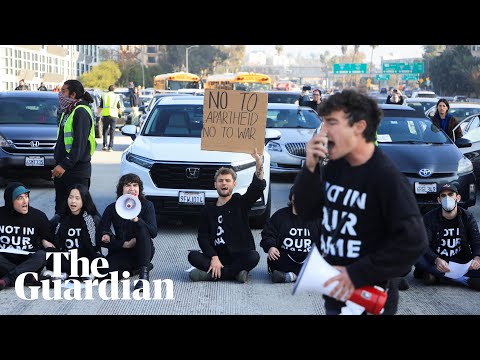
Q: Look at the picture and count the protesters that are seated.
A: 6